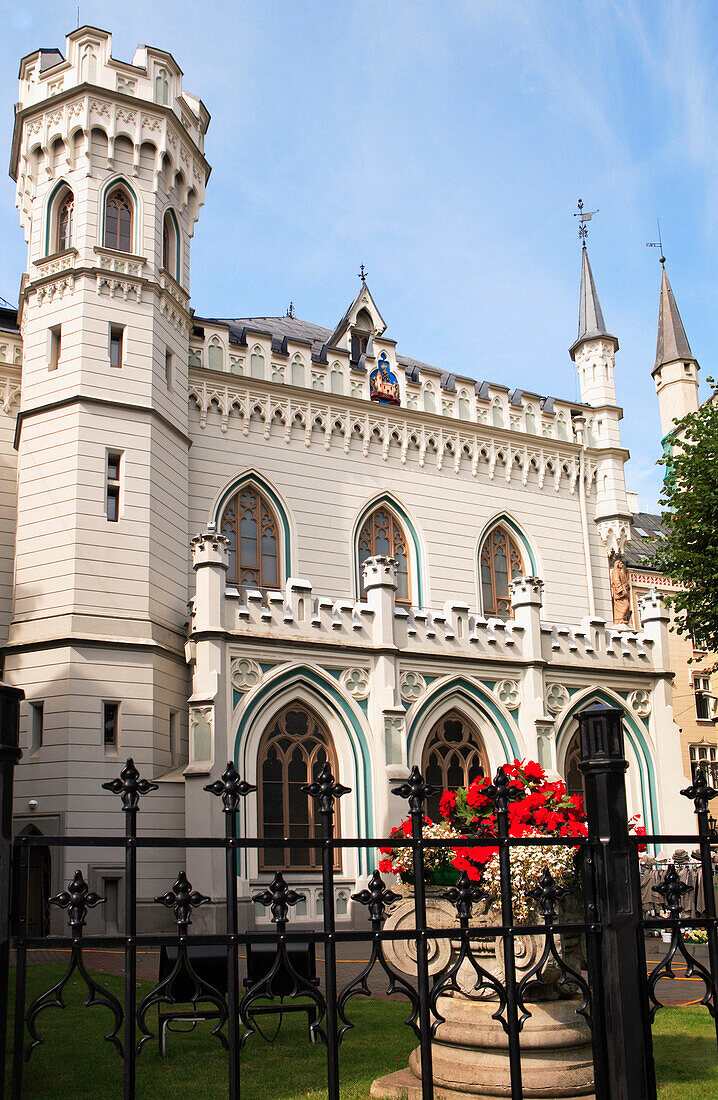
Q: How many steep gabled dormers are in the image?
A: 1